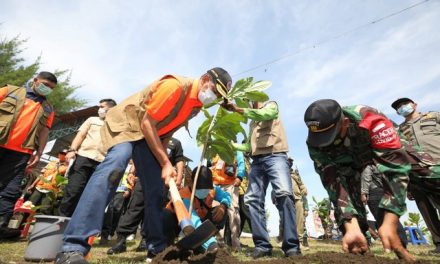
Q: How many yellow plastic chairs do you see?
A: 0